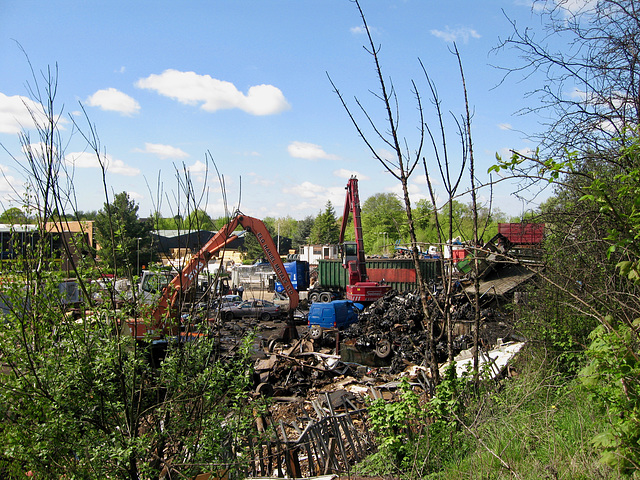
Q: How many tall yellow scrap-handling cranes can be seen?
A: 0